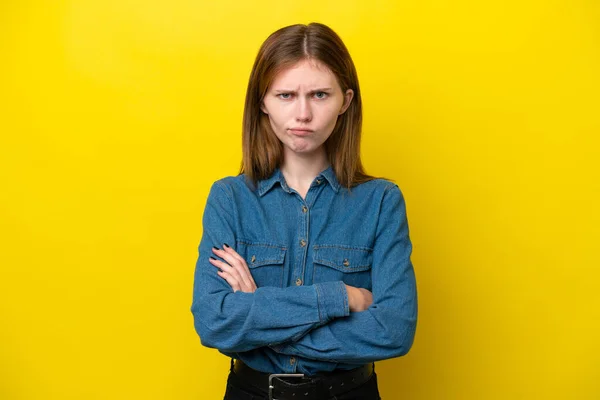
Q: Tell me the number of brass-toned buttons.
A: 7